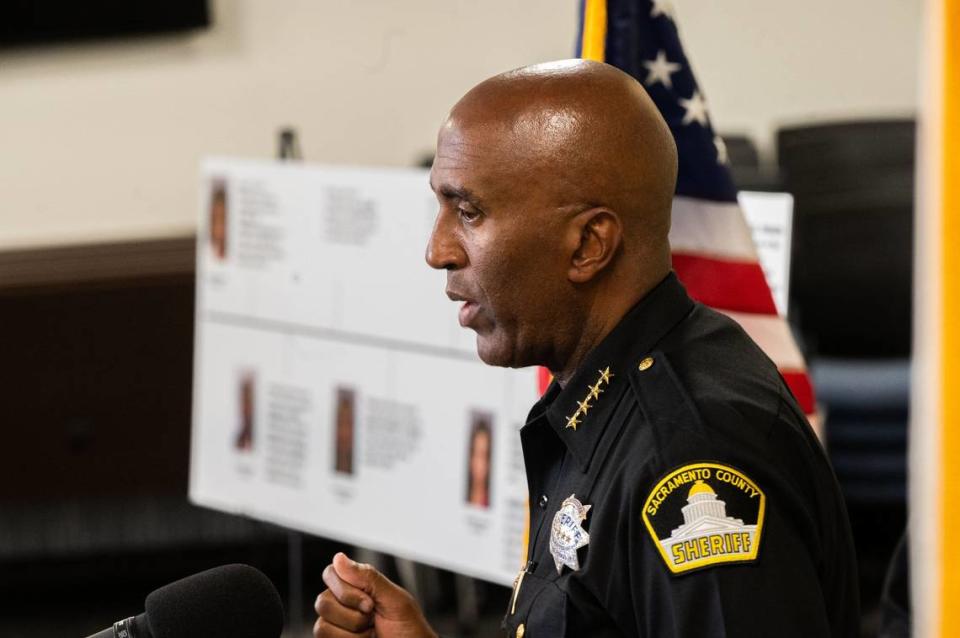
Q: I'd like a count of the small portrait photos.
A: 4